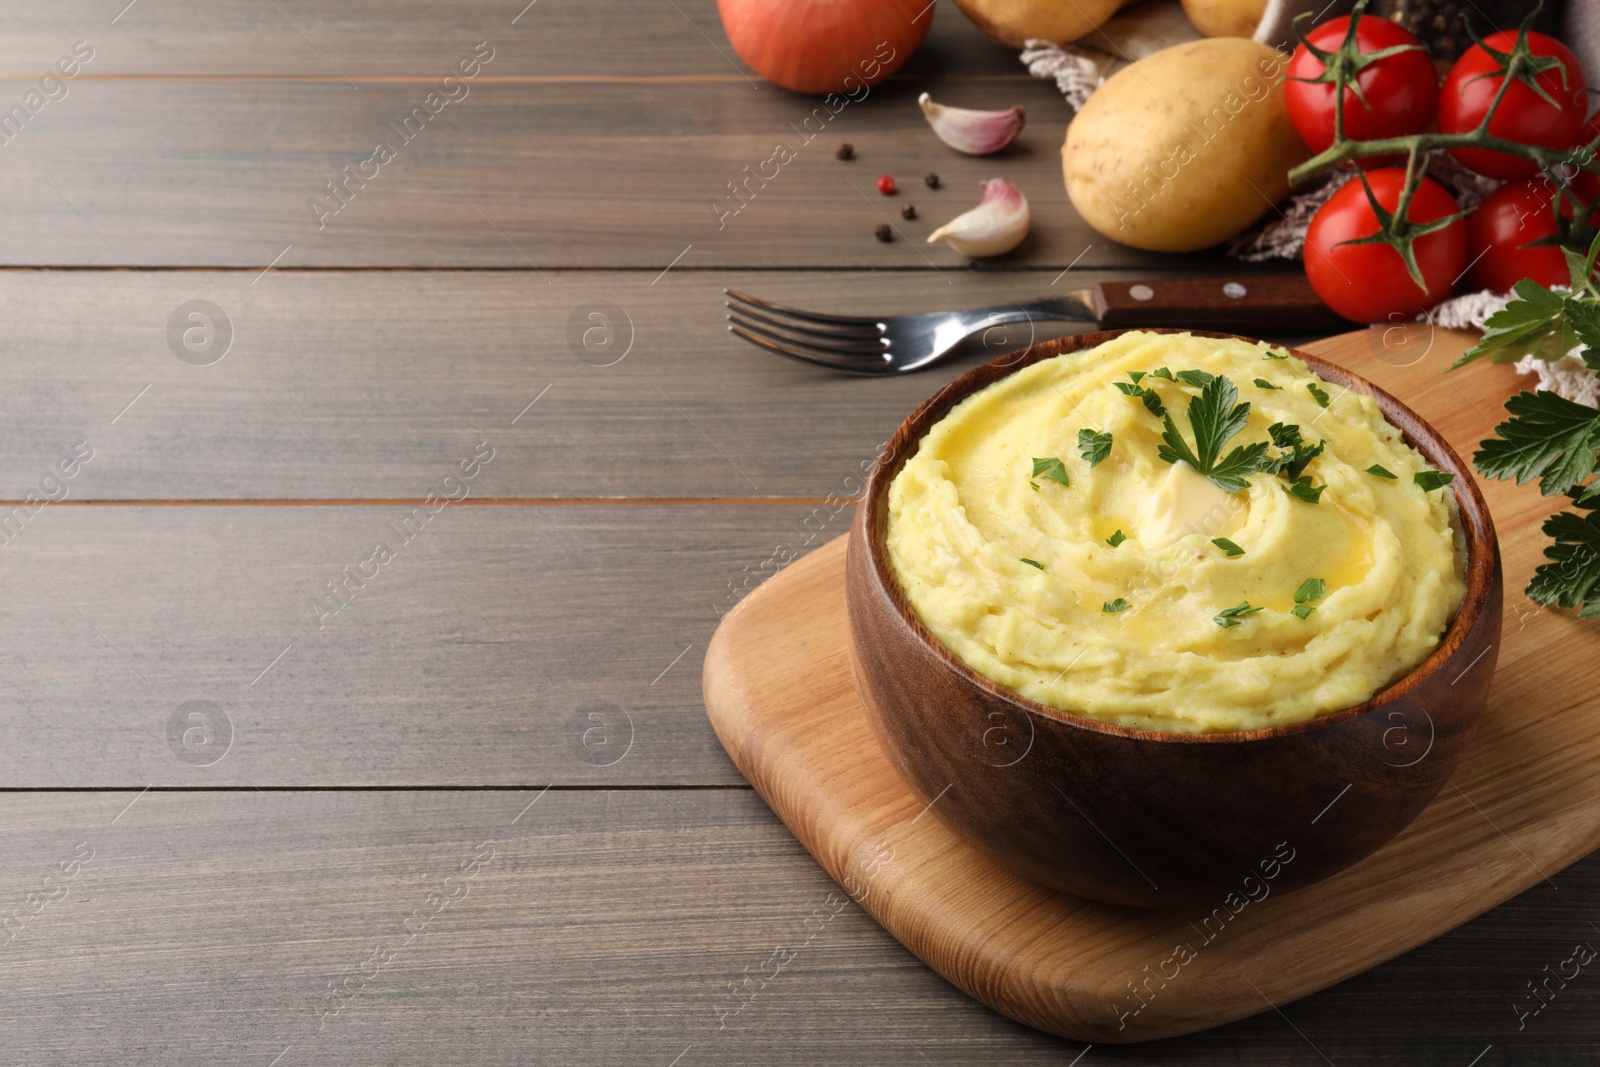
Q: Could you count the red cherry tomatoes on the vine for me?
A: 5